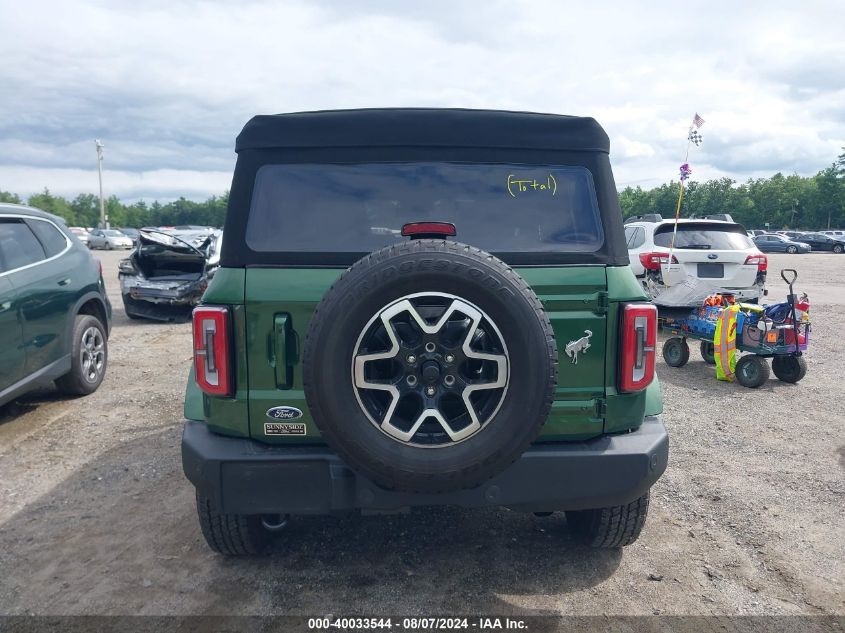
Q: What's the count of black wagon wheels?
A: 4